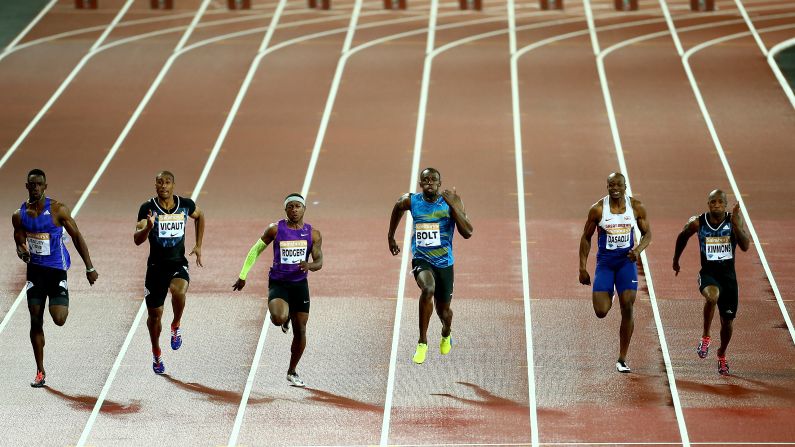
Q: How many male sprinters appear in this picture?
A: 6